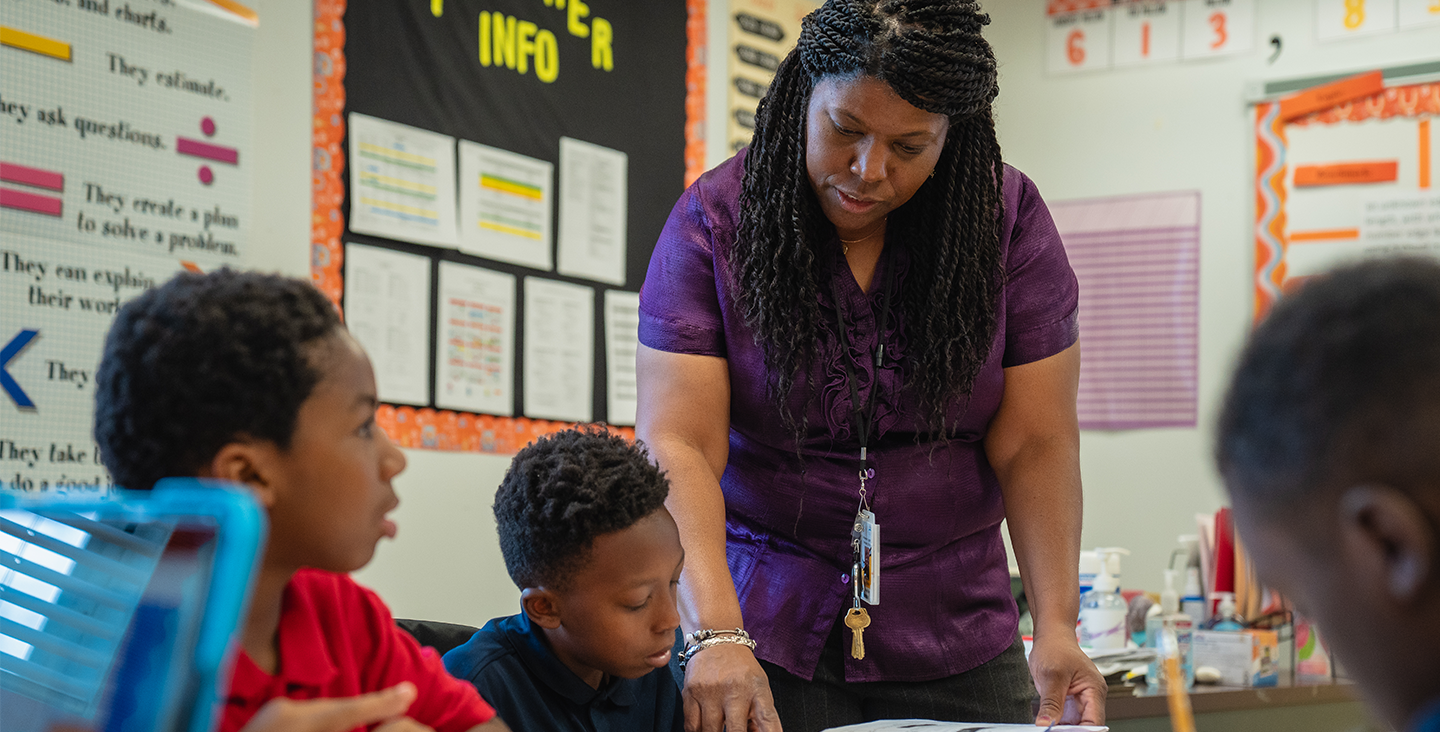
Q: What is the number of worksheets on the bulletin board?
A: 7